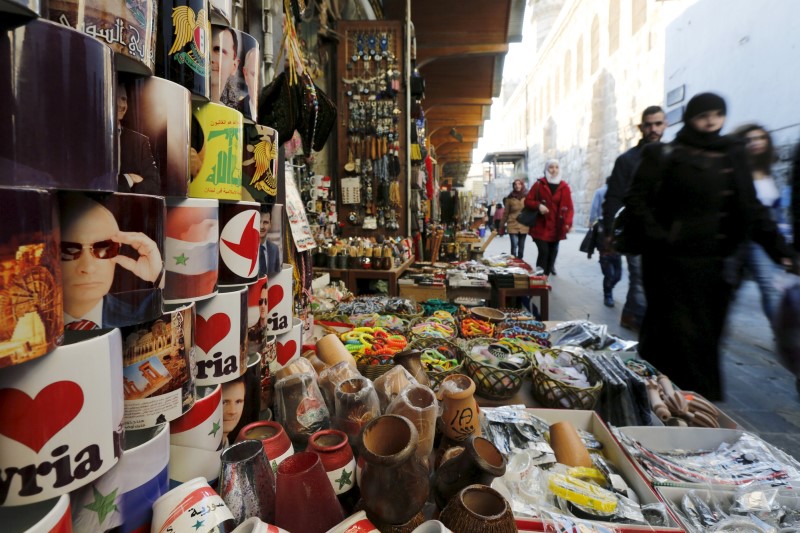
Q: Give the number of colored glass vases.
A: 2